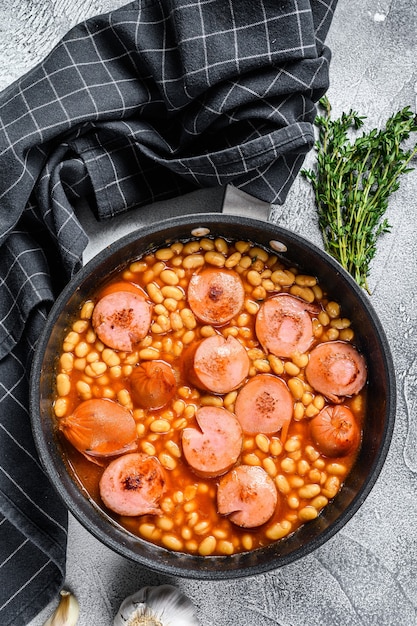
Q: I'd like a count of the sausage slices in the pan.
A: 12